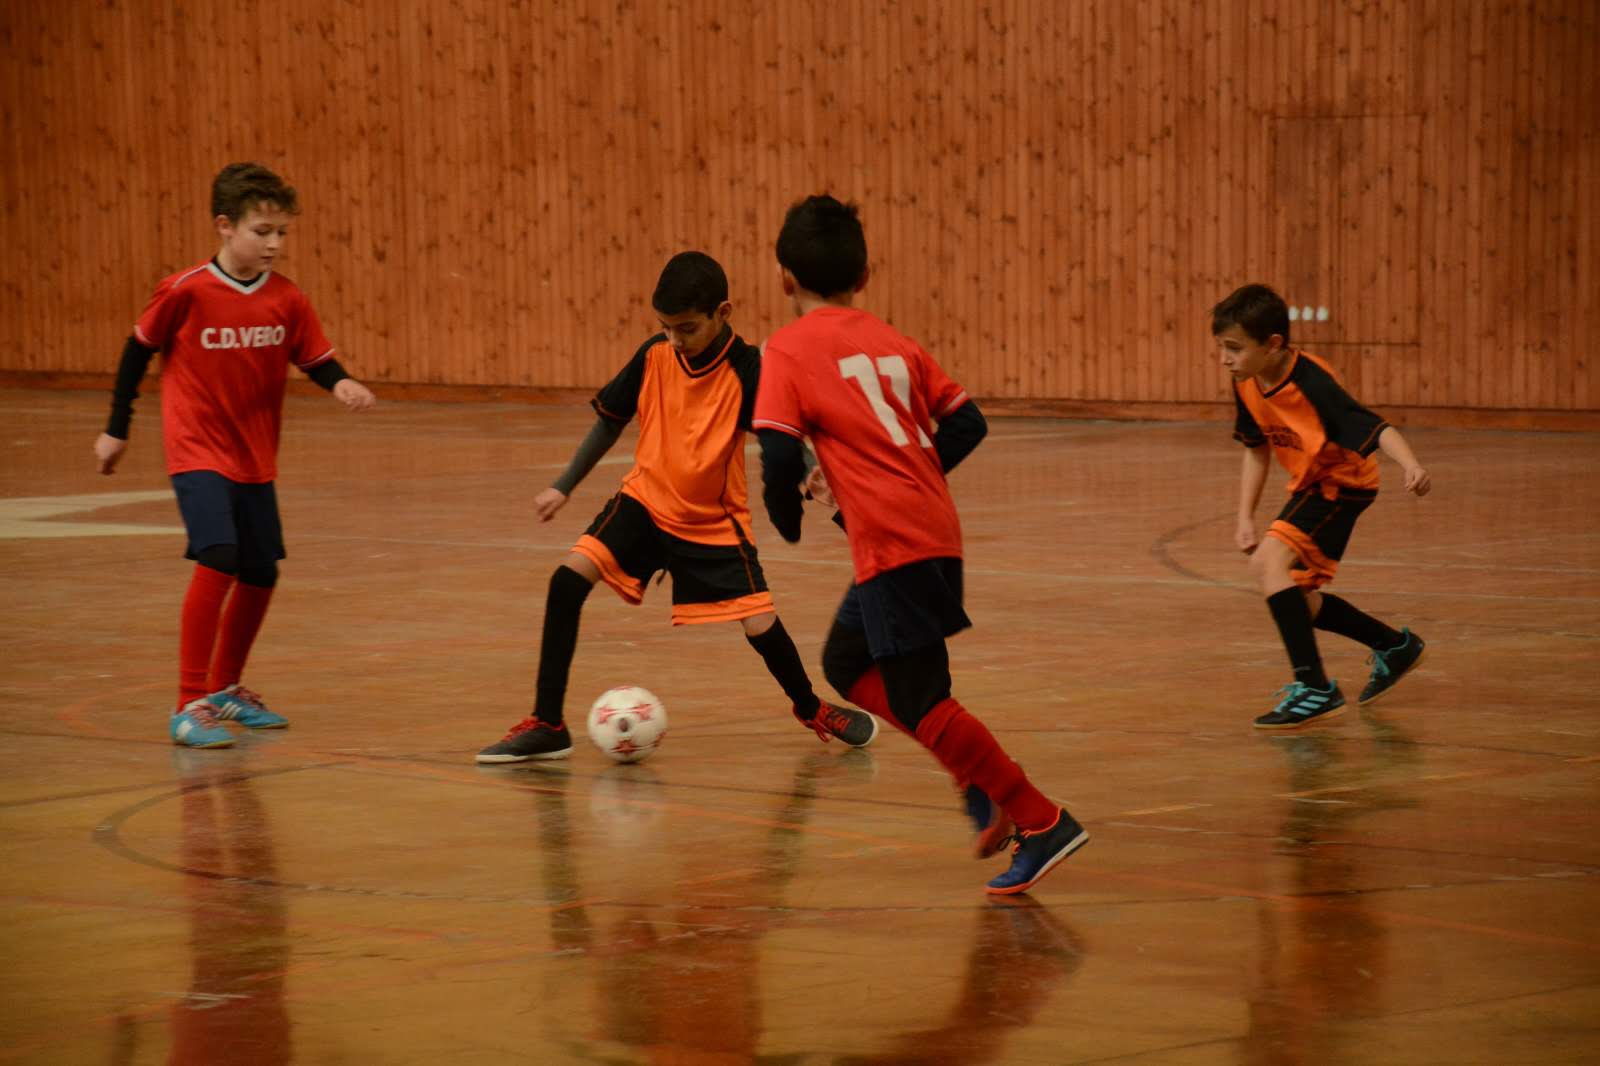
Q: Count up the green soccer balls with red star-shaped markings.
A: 0